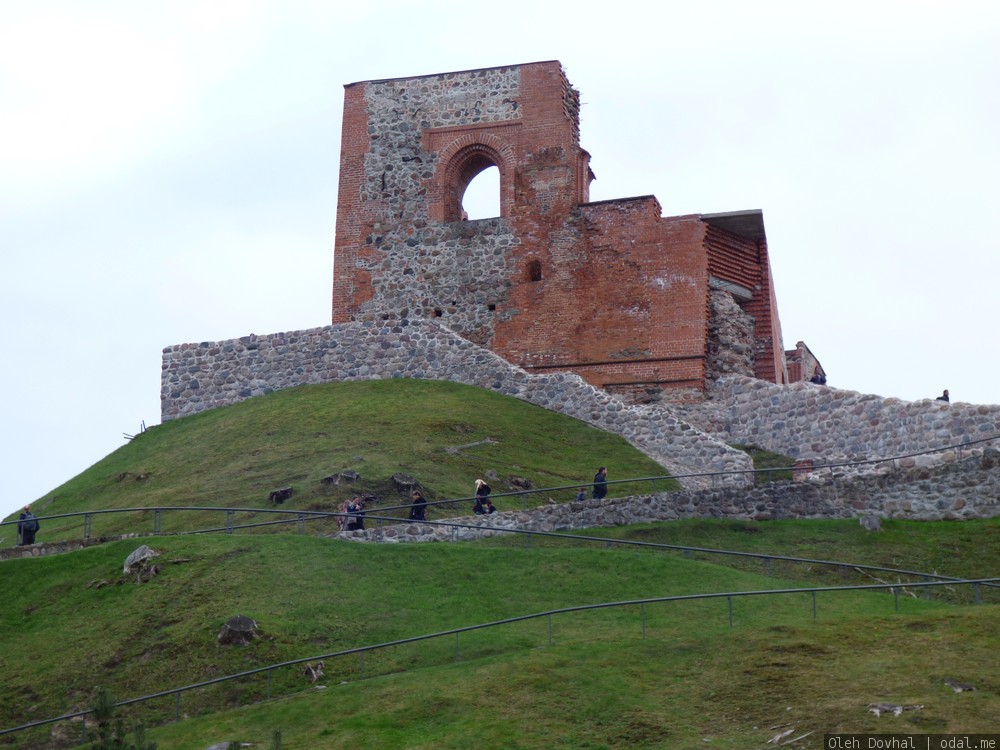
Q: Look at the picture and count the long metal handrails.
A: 3